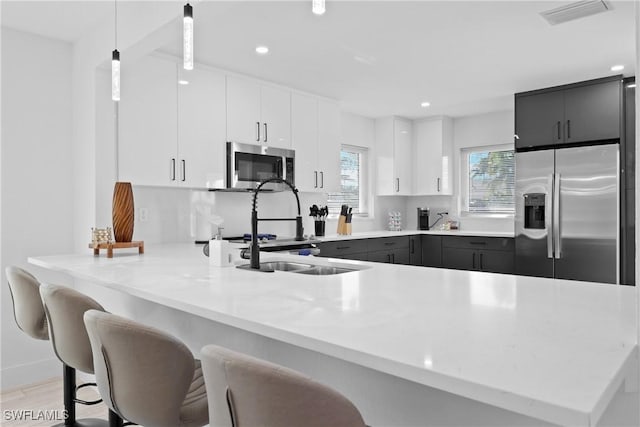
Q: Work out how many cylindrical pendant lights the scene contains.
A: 3